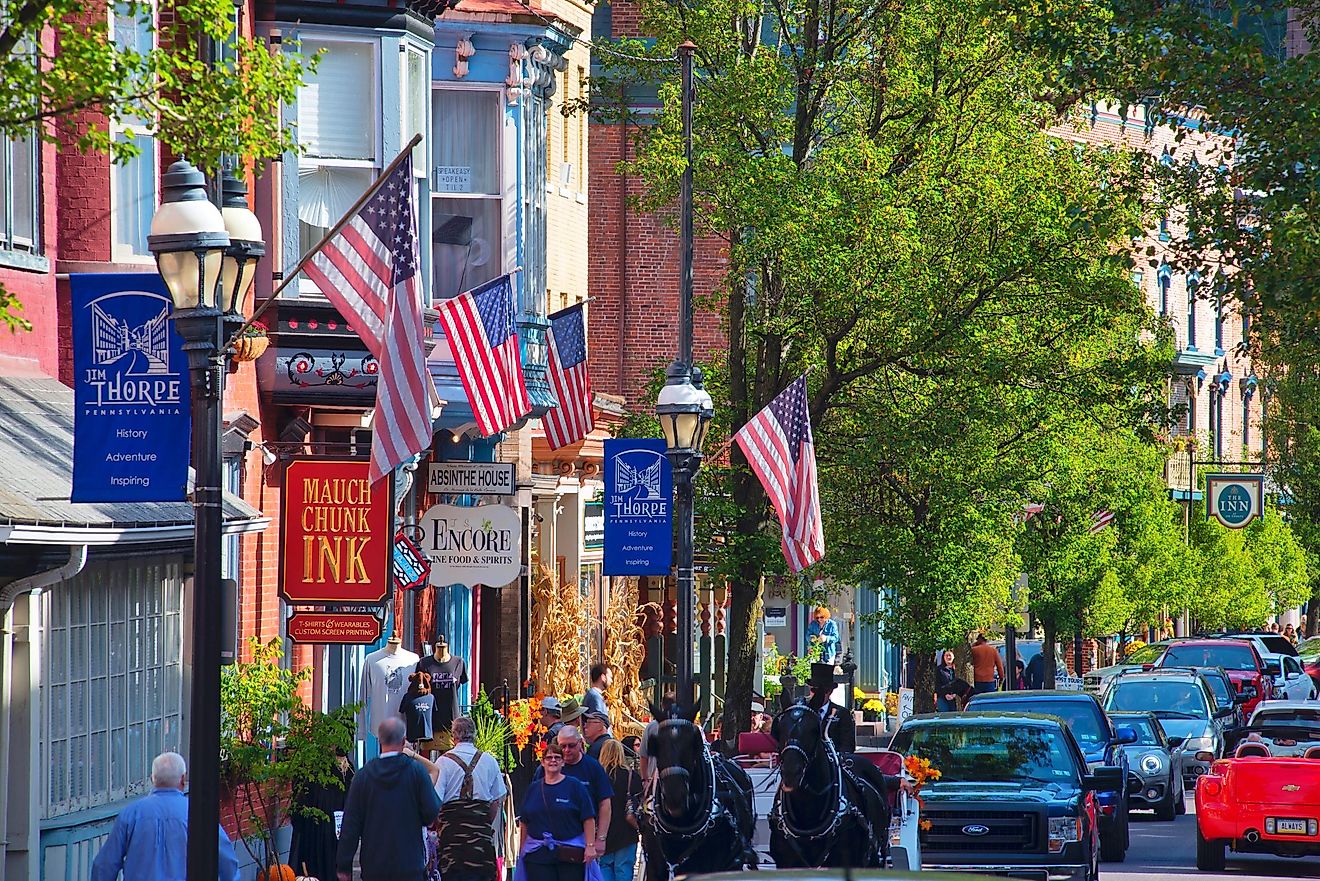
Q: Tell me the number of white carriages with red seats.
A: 1